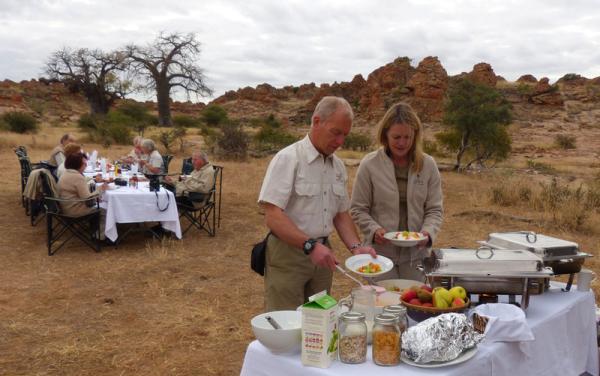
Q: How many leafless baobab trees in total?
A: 2